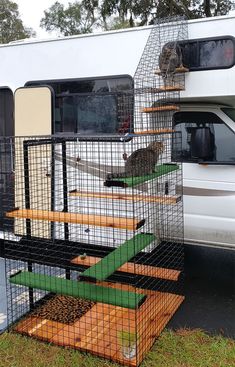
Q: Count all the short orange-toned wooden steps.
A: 4